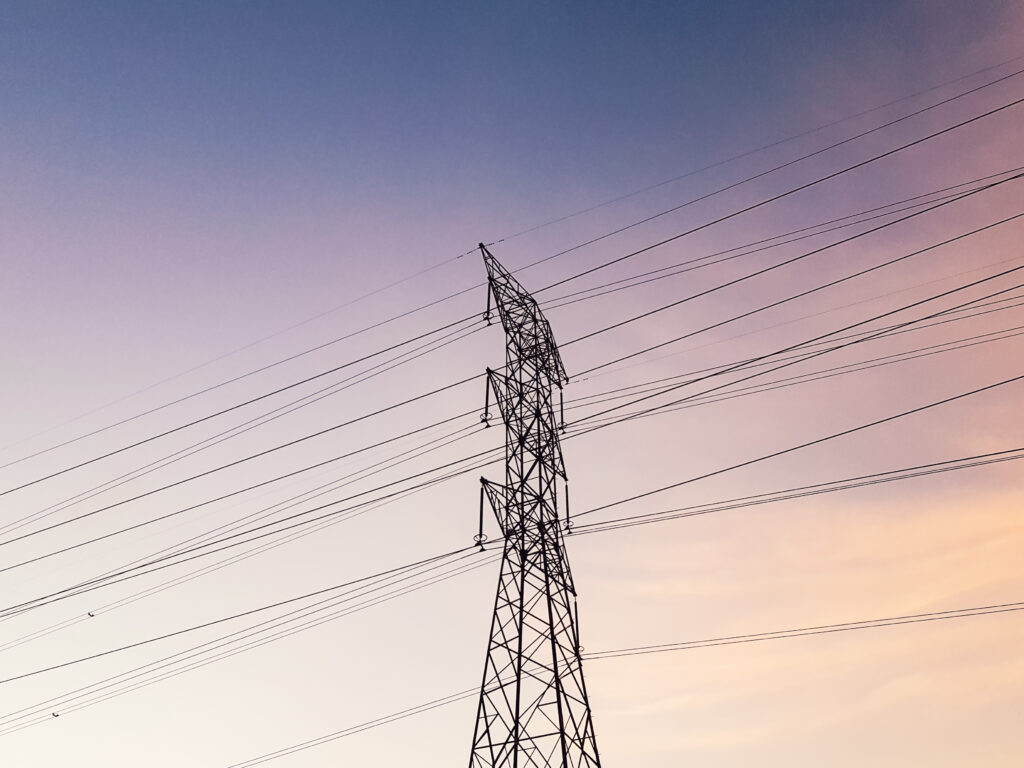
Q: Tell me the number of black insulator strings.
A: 6